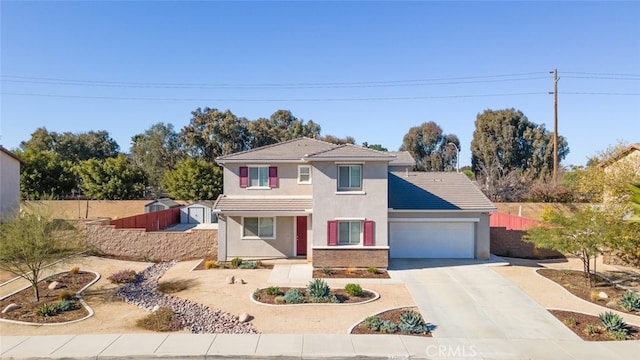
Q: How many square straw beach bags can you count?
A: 0